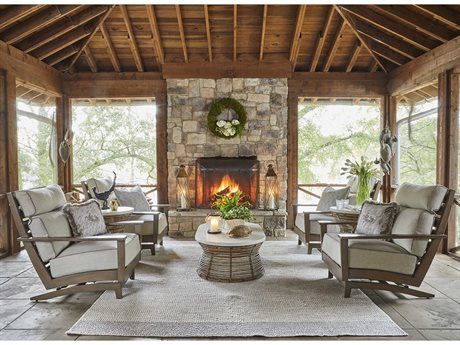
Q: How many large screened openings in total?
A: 4